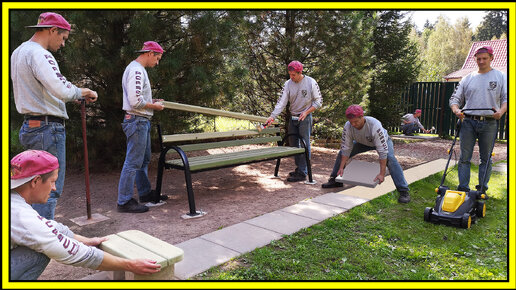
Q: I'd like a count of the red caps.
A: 7